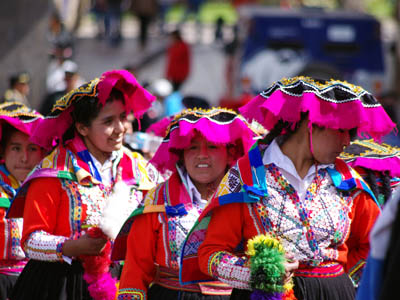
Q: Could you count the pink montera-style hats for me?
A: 5